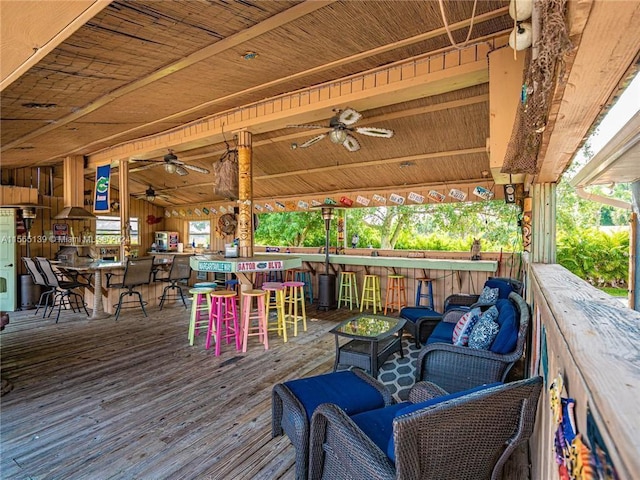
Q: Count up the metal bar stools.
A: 4